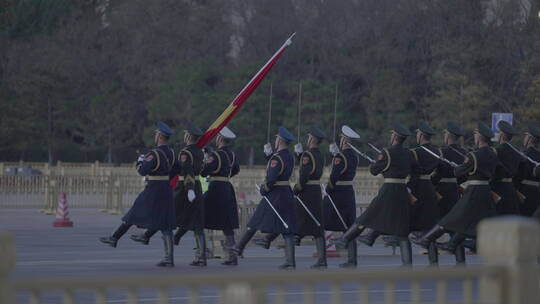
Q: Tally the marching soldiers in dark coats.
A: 12